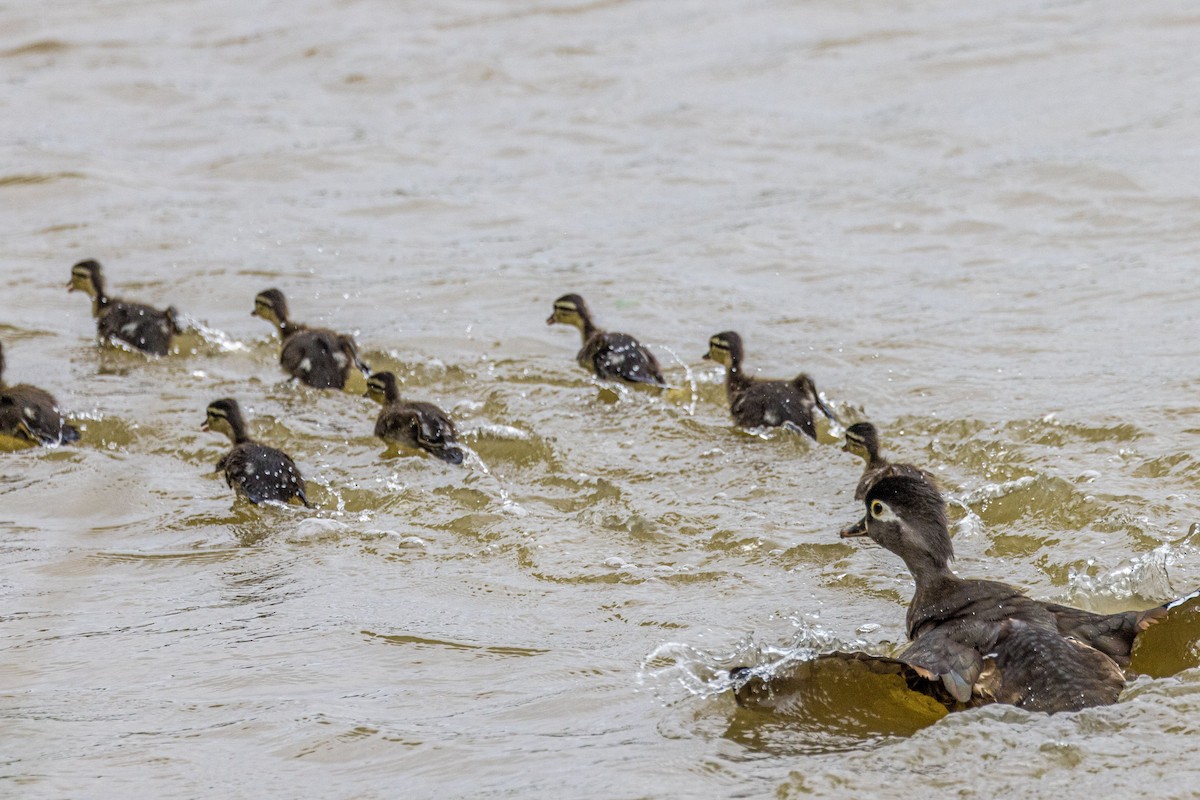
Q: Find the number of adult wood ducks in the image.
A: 1